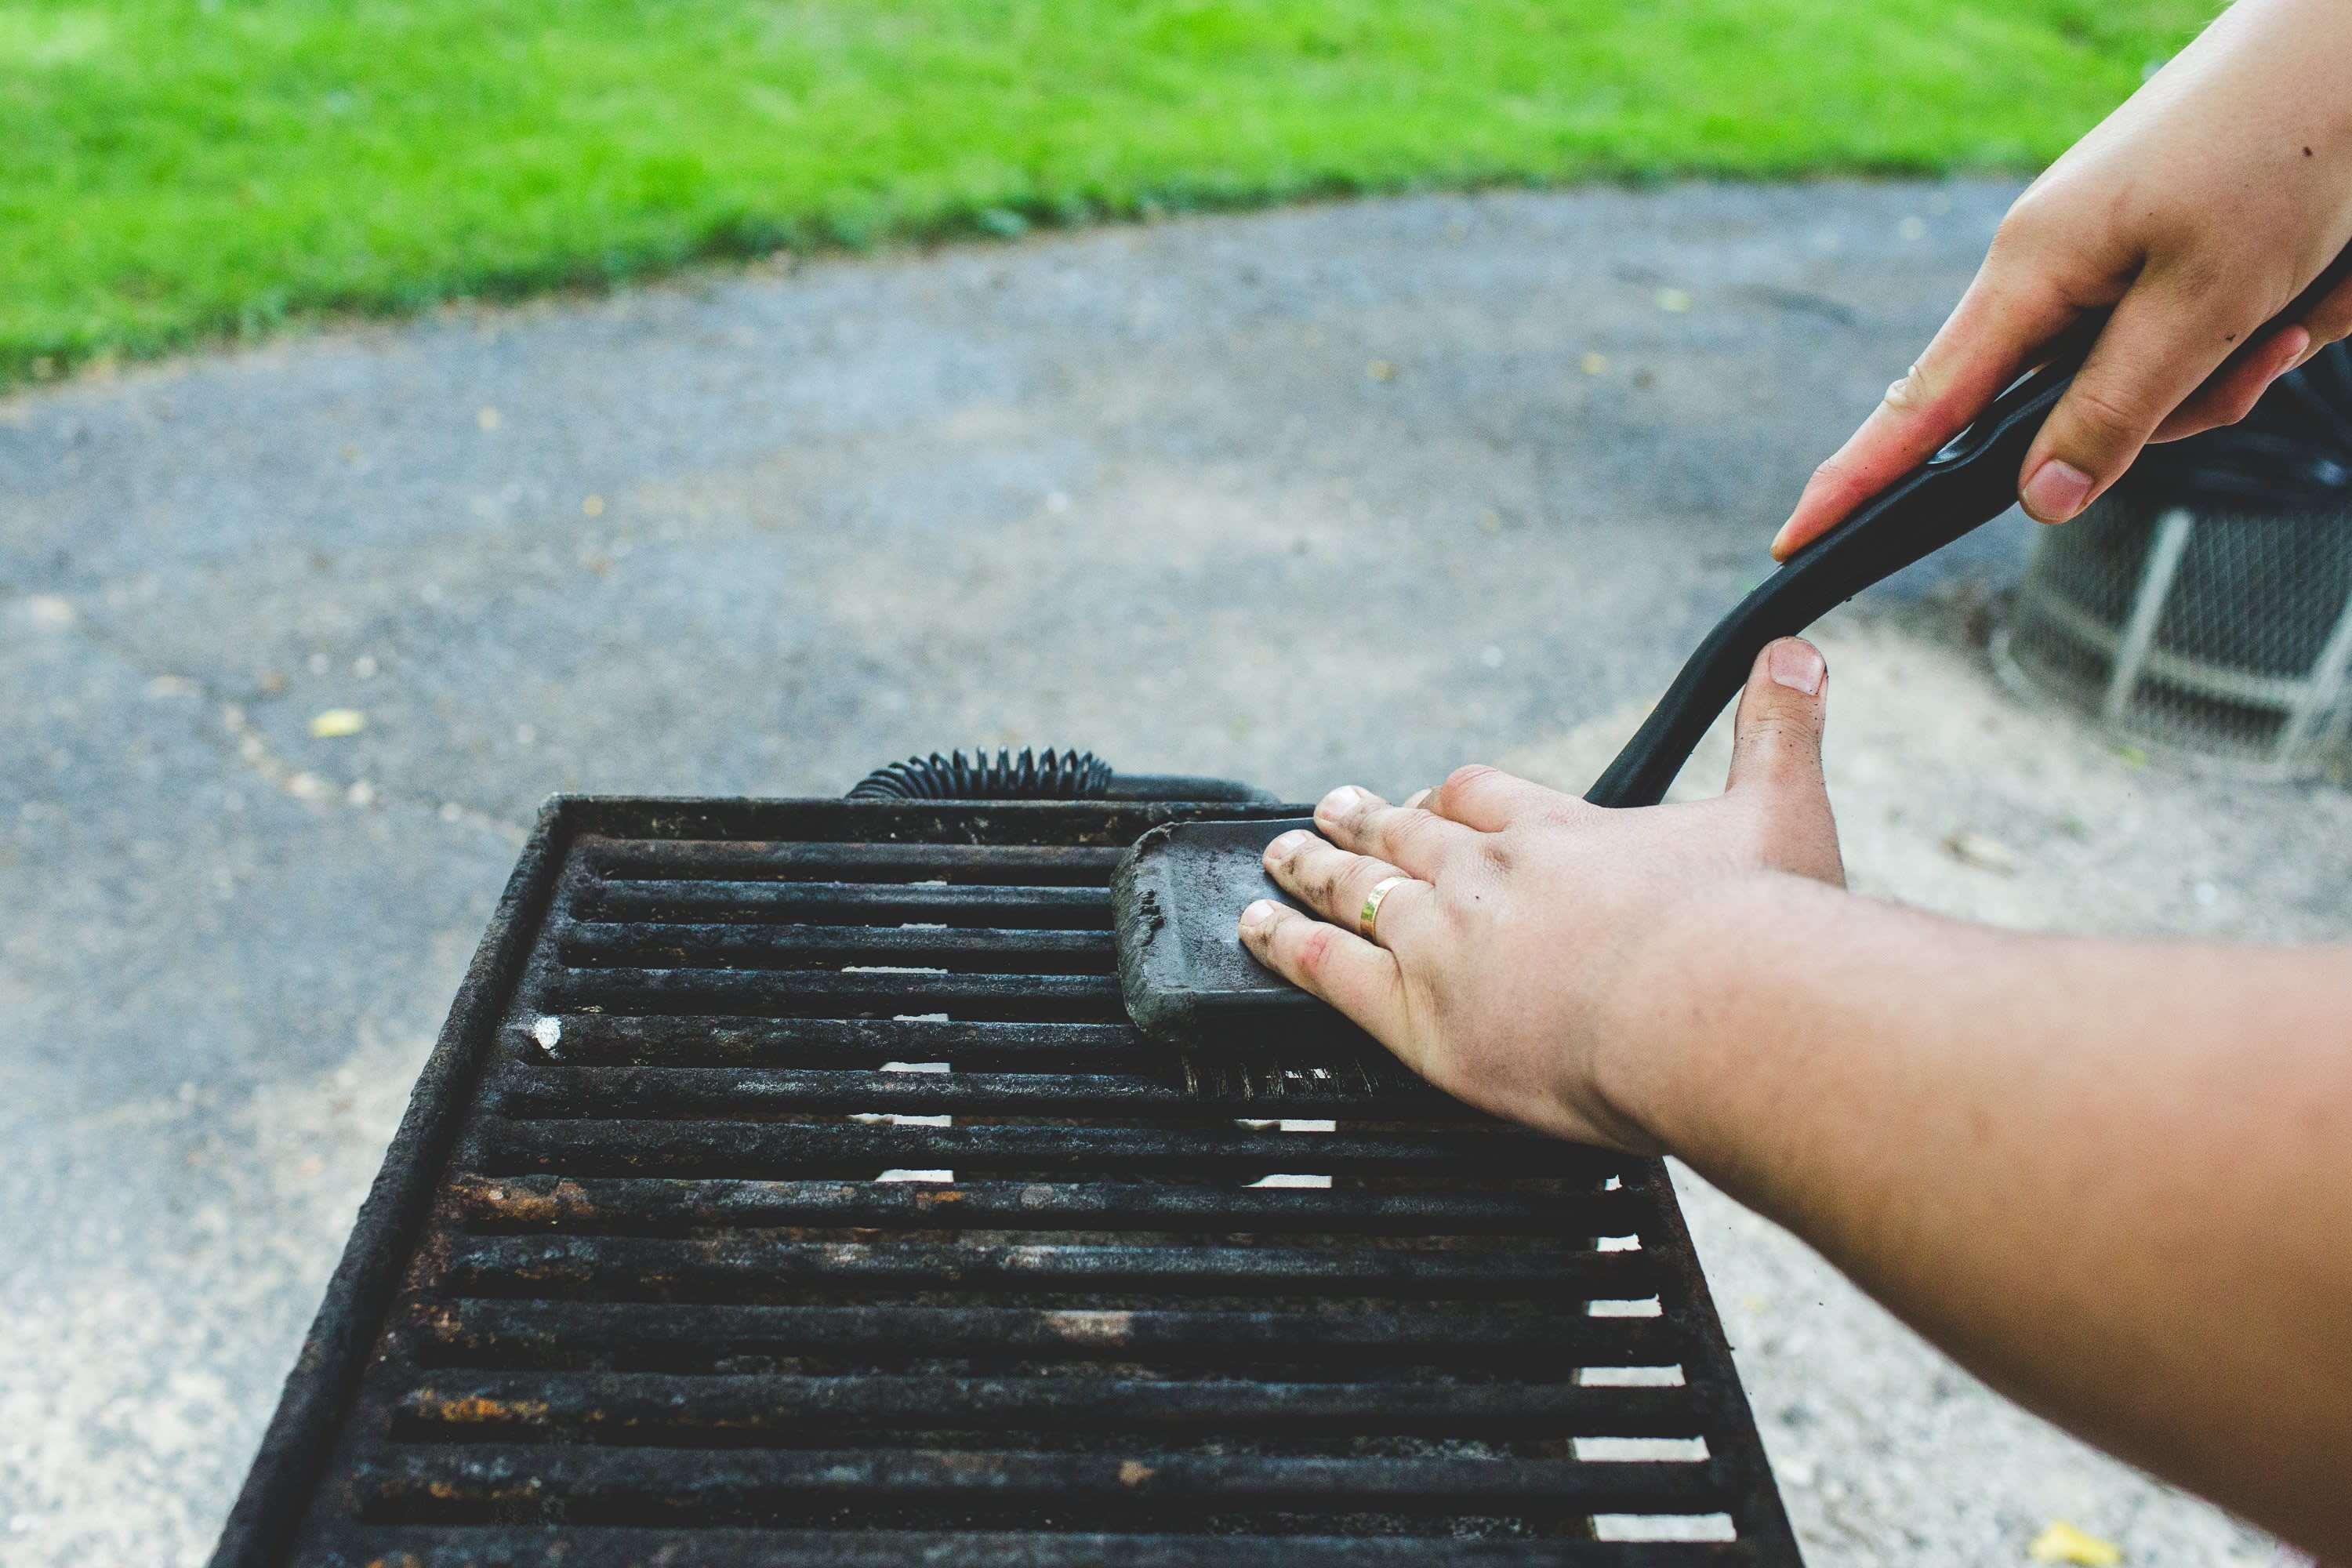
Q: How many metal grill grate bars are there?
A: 13